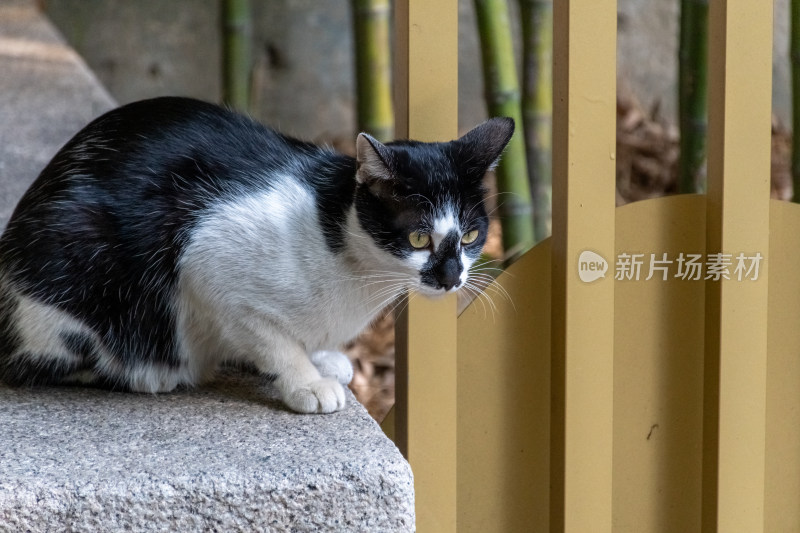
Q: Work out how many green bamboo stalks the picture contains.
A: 6